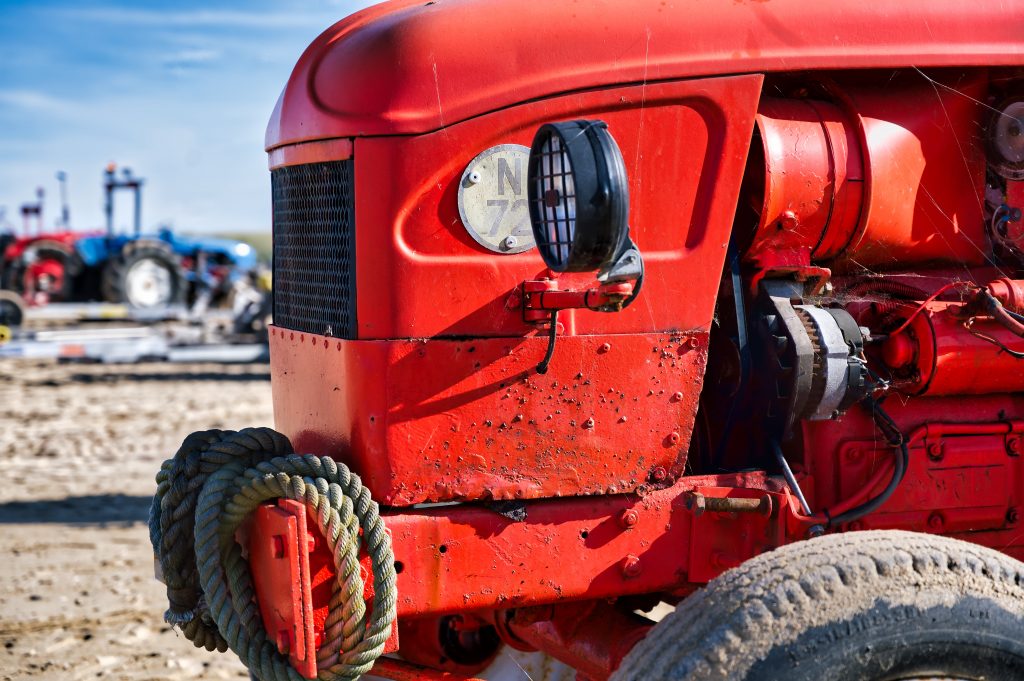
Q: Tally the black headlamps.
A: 1